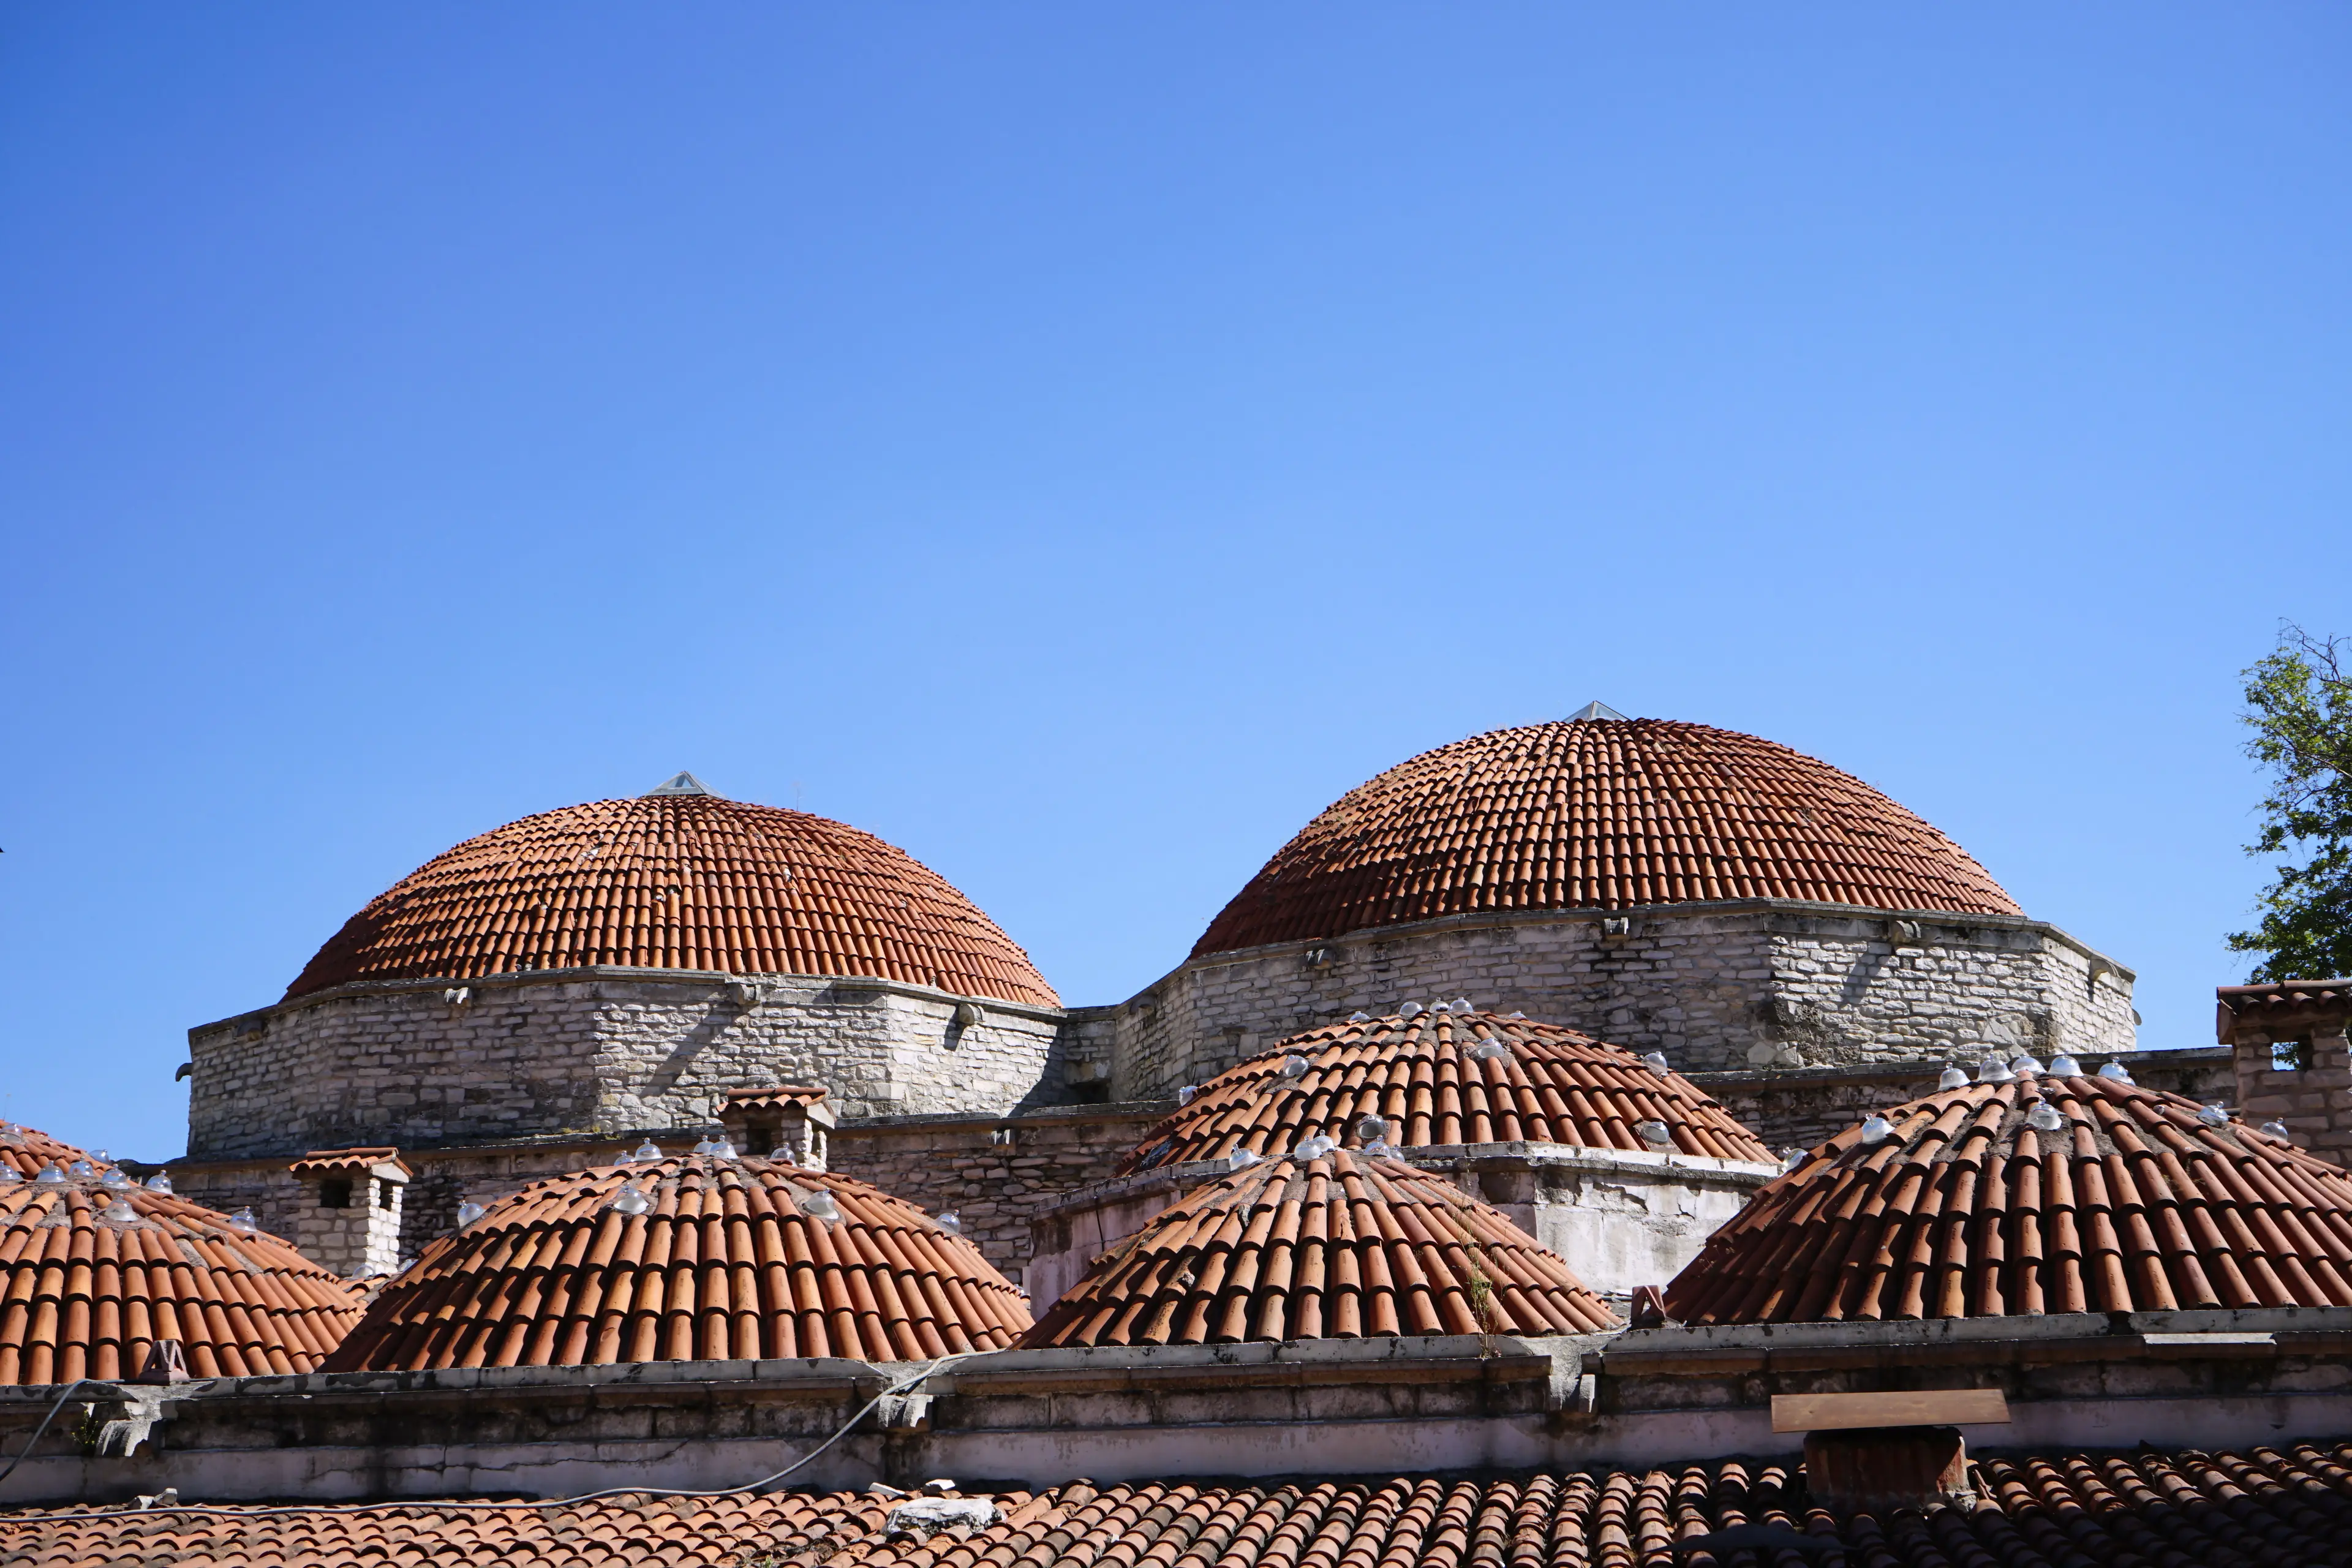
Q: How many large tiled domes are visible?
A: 2